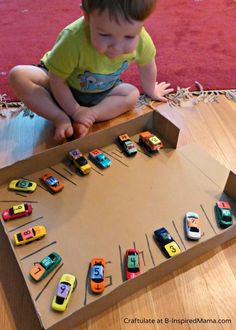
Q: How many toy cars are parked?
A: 15